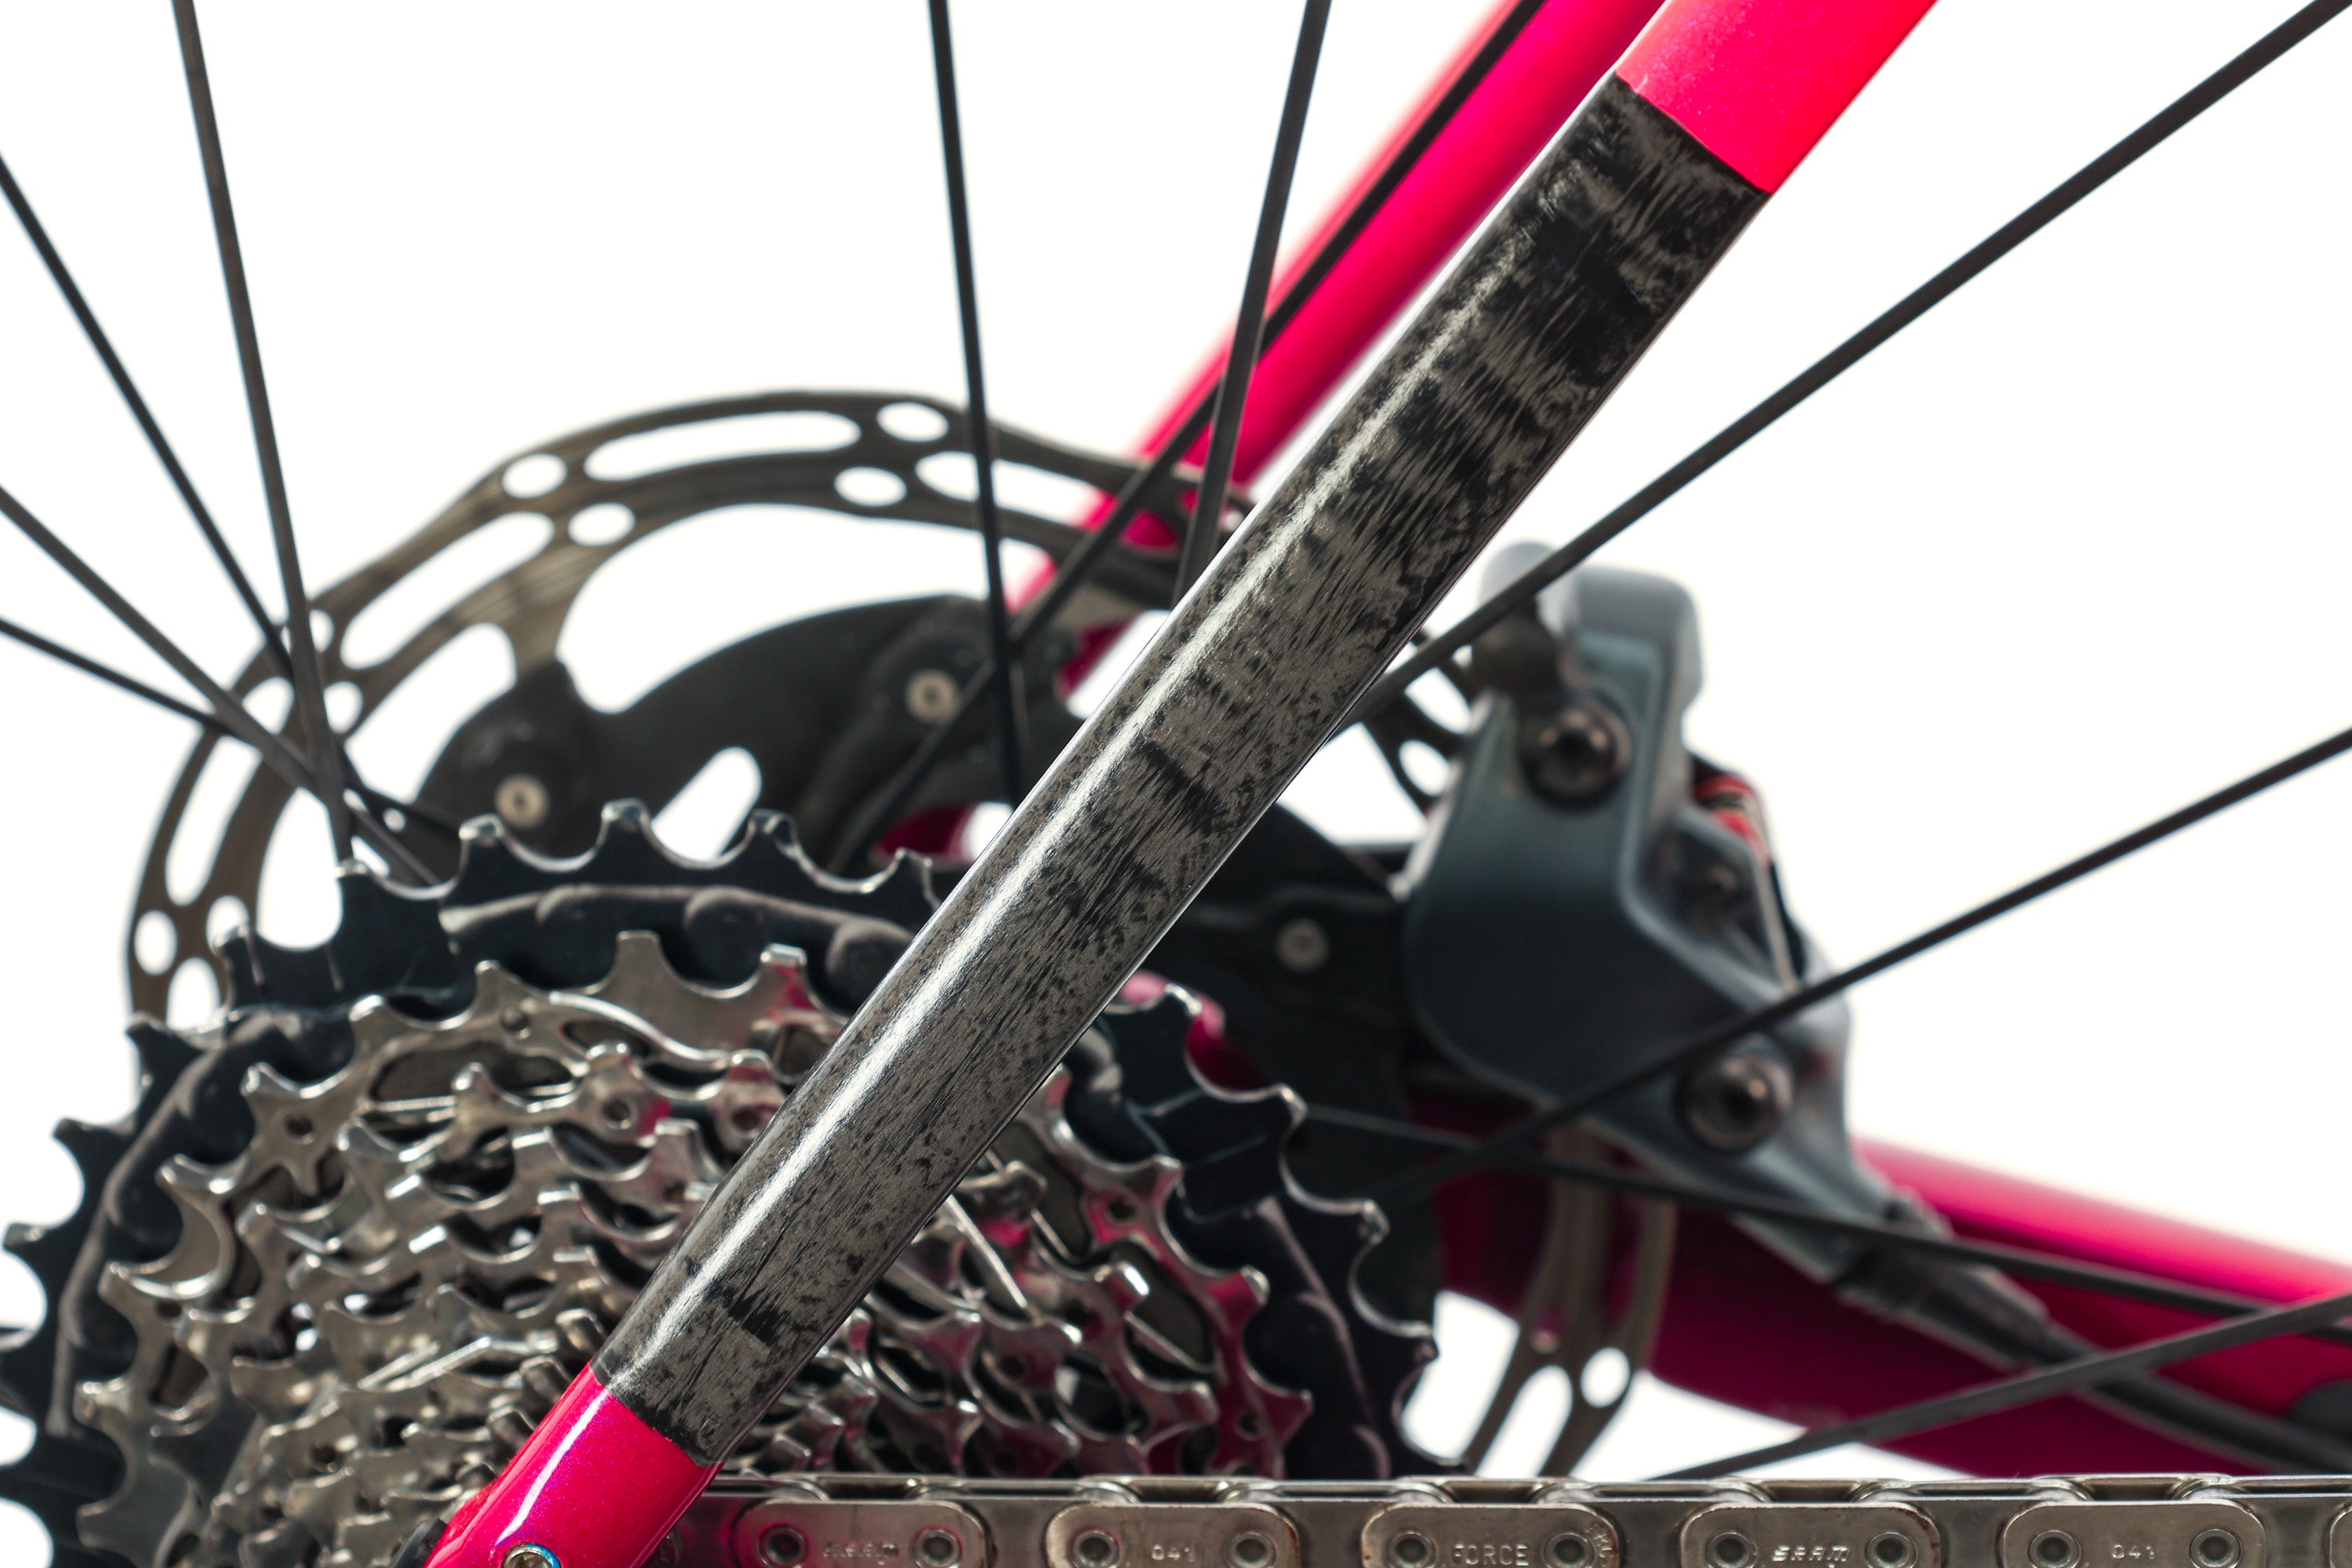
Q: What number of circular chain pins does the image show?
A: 10